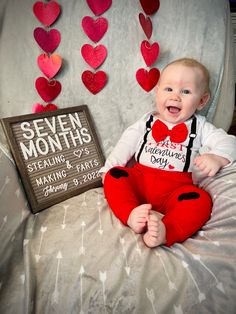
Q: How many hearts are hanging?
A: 13